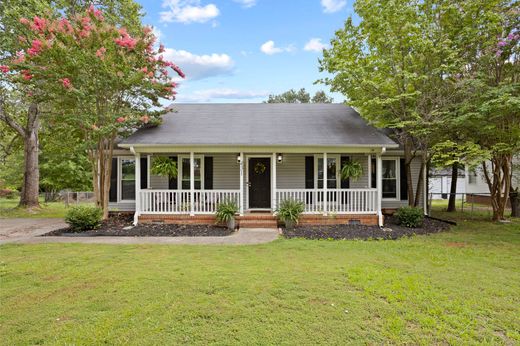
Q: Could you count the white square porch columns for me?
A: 6